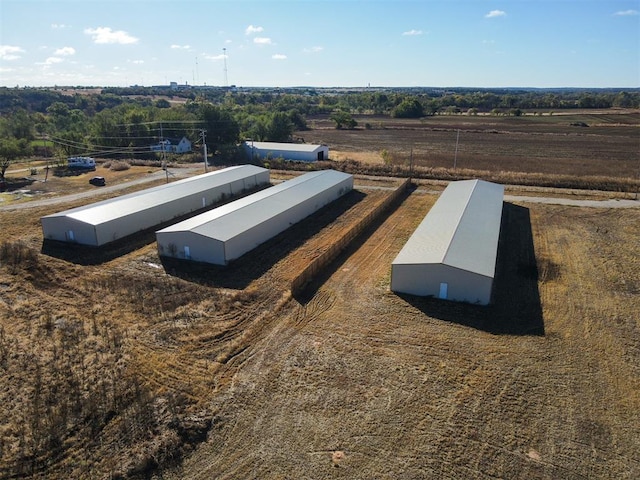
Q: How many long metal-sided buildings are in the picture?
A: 4